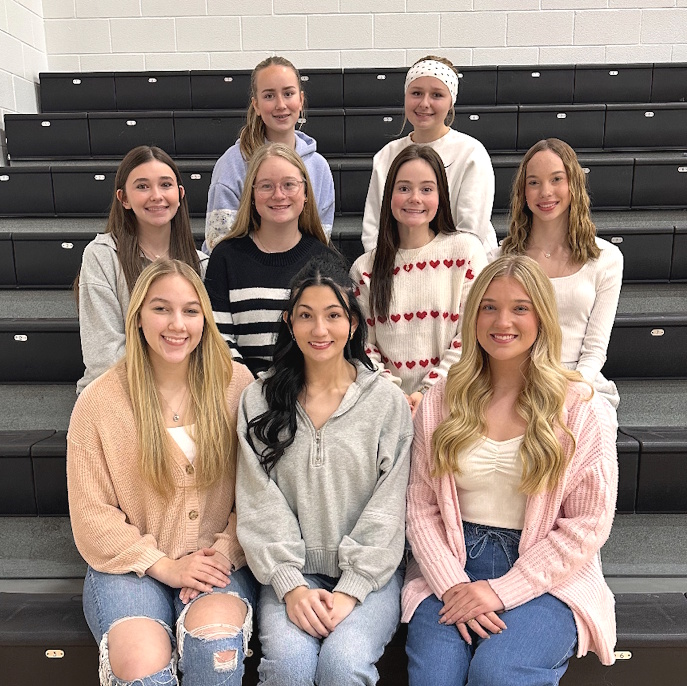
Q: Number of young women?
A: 9